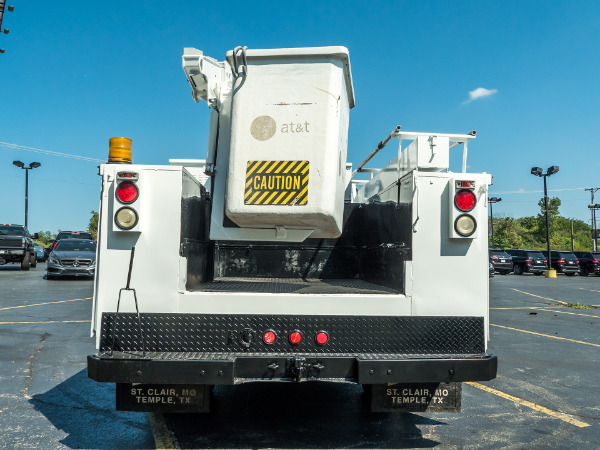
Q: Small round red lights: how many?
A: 3